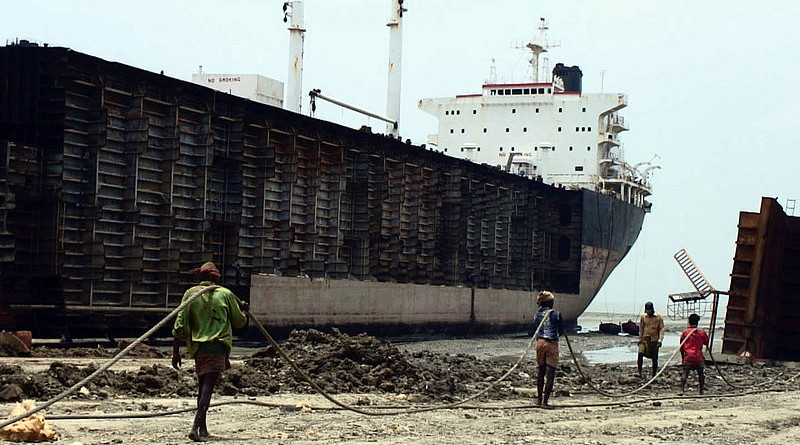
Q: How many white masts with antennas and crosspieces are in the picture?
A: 1